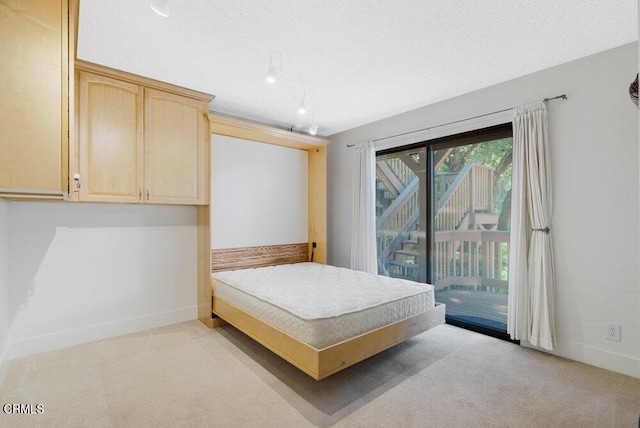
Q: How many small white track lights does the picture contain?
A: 4